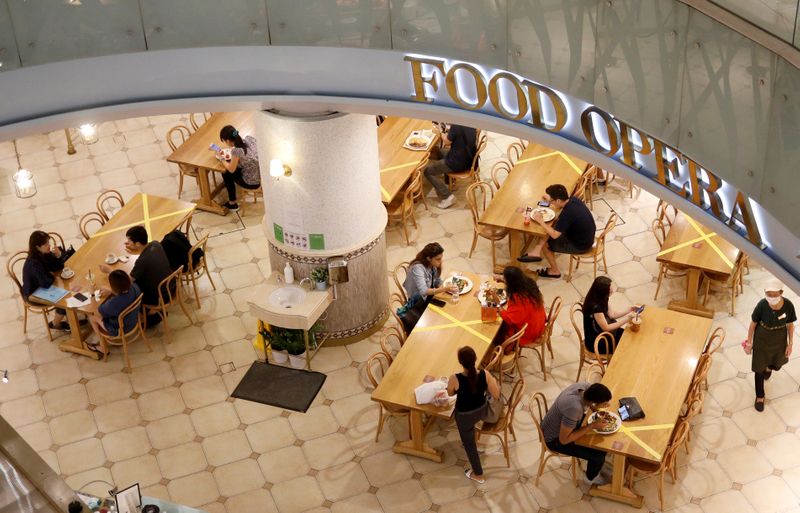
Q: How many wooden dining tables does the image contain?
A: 7